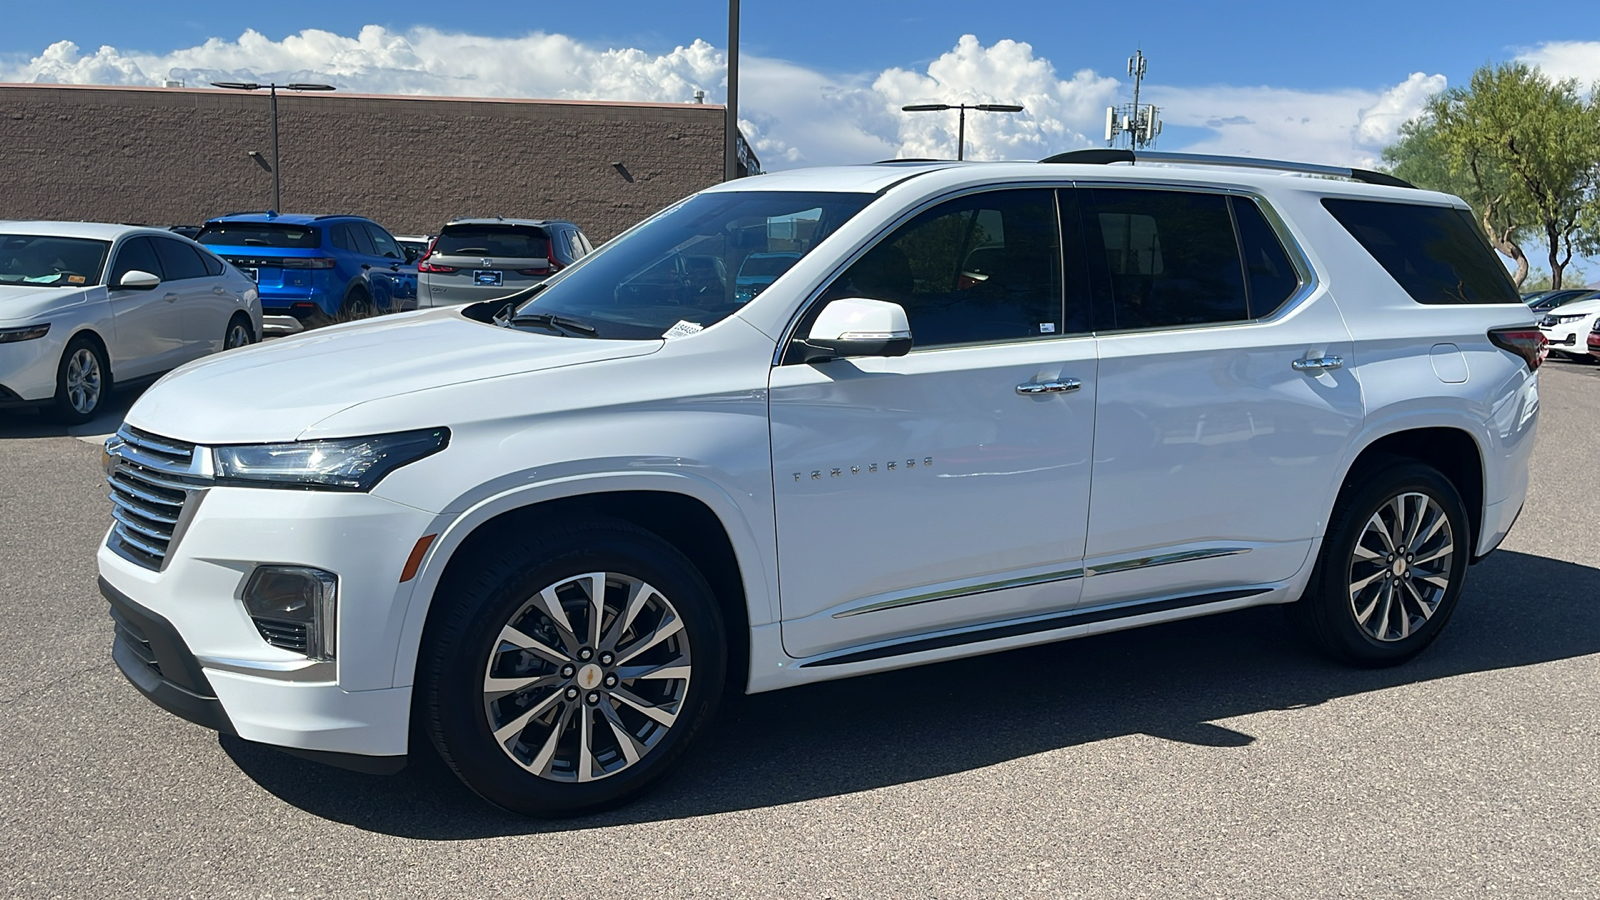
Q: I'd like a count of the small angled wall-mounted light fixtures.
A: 2